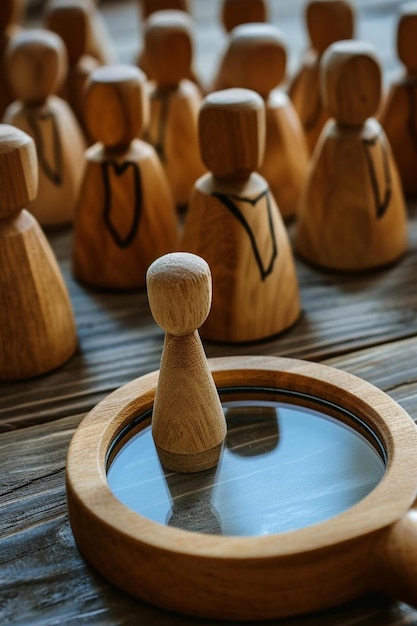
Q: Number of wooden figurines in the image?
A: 14